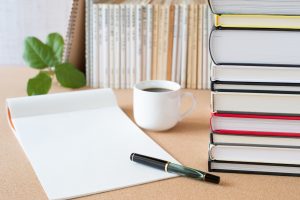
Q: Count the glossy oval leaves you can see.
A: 4